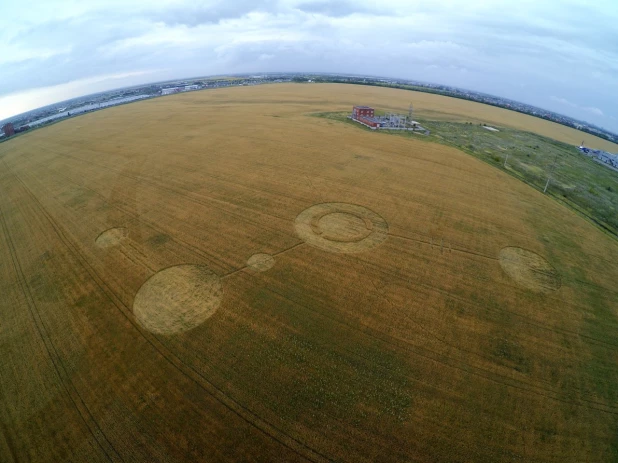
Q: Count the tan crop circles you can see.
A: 5